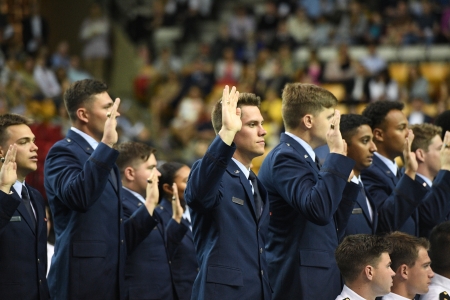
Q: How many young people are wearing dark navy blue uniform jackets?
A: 9